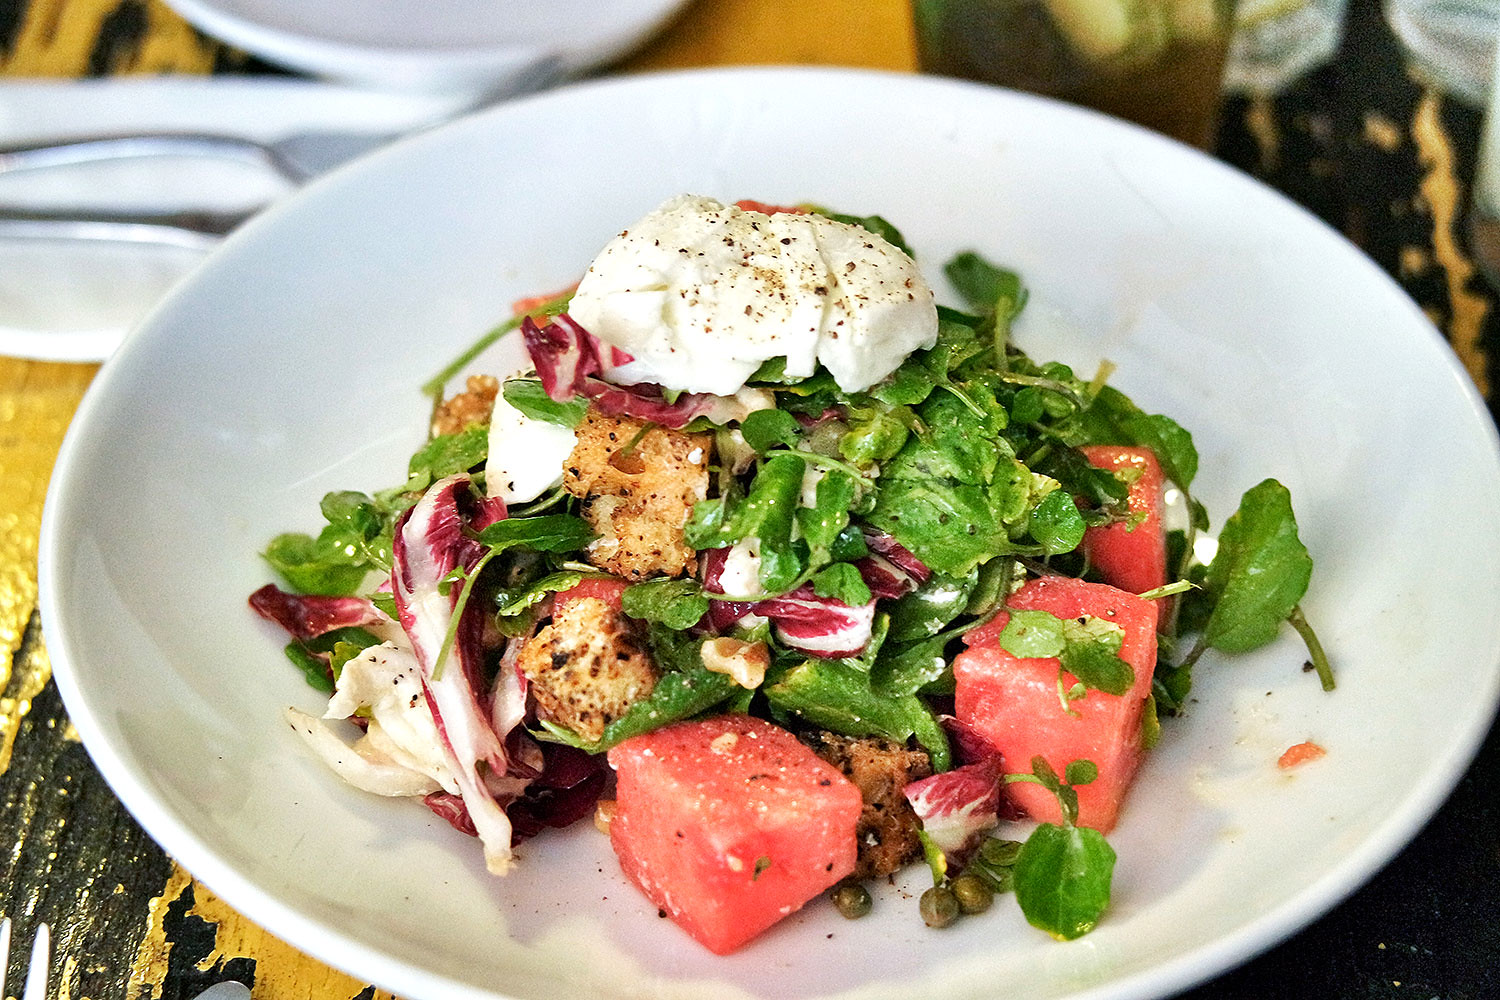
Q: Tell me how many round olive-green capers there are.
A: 3